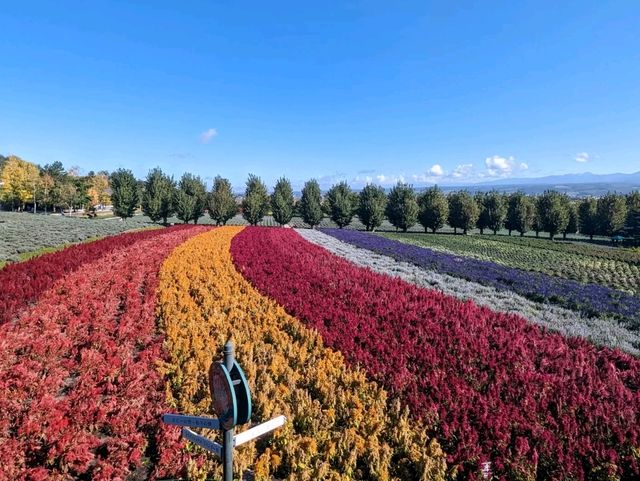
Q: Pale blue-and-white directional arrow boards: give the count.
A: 3